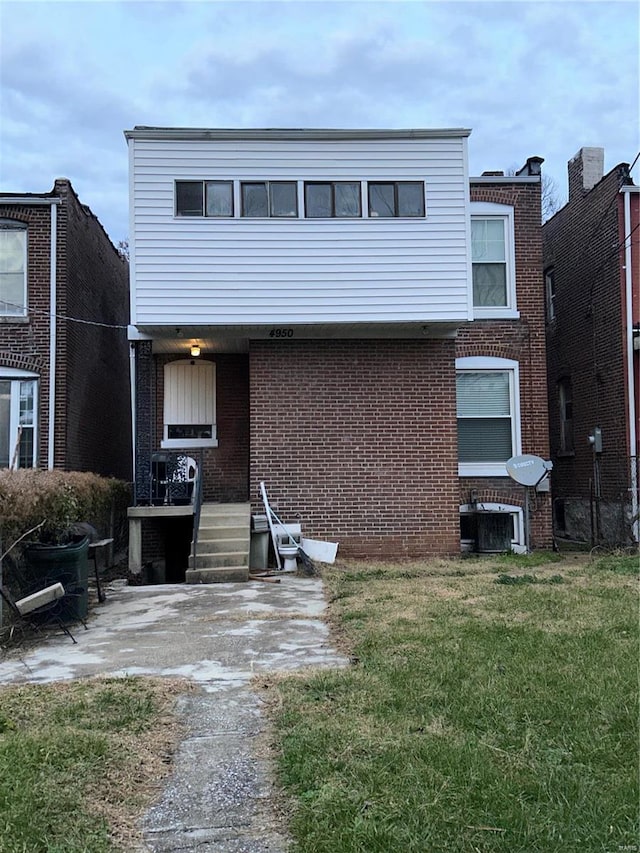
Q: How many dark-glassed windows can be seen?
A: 4